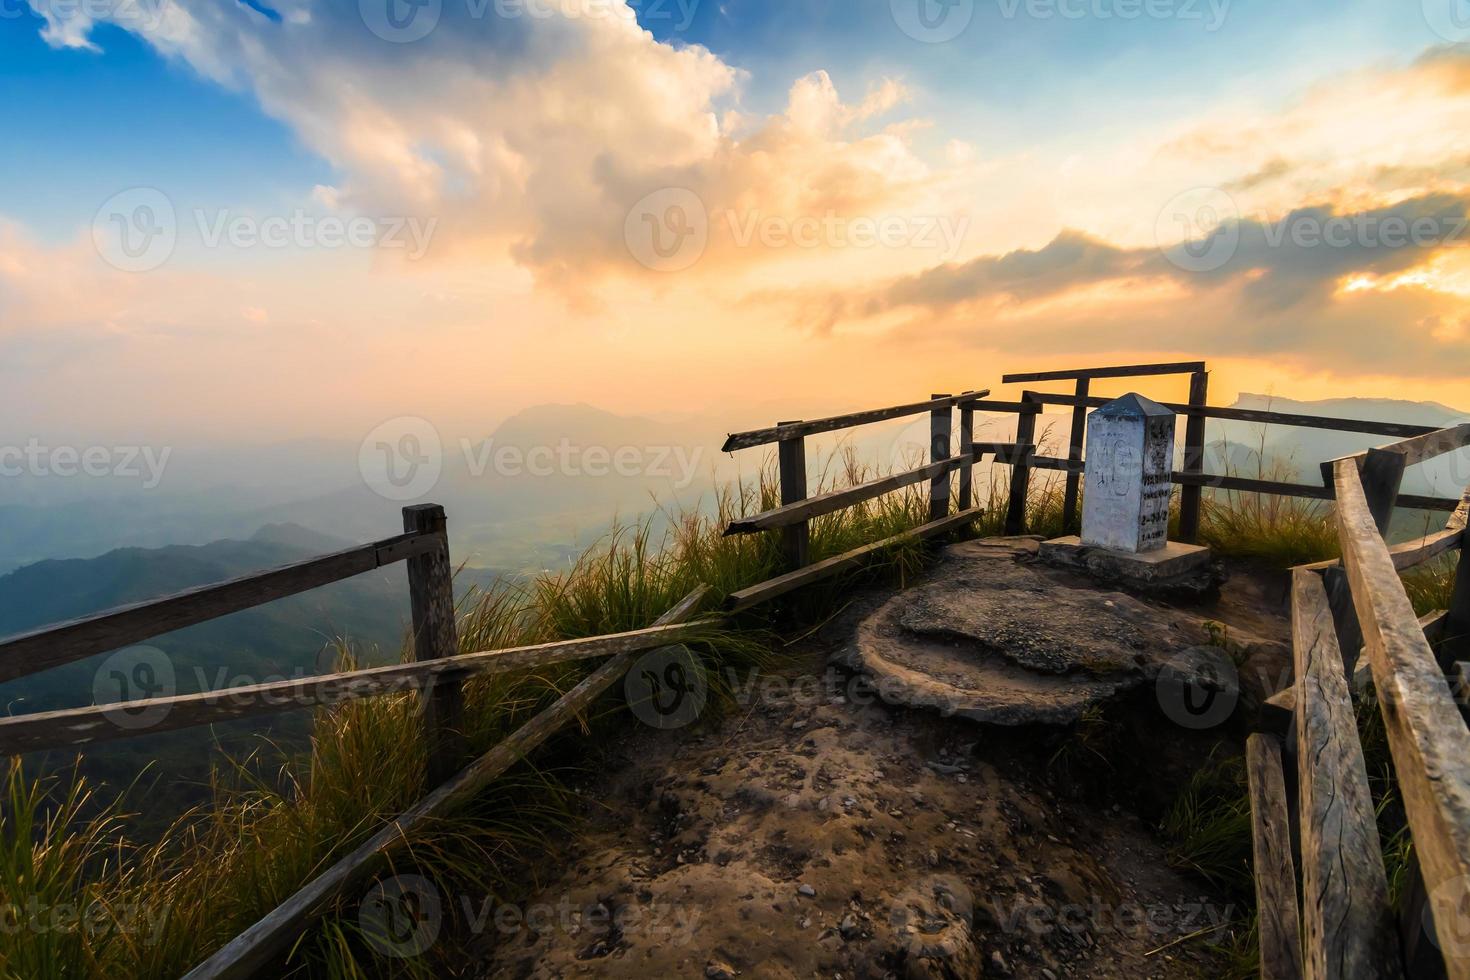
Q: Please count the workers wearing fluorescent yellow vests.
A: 0